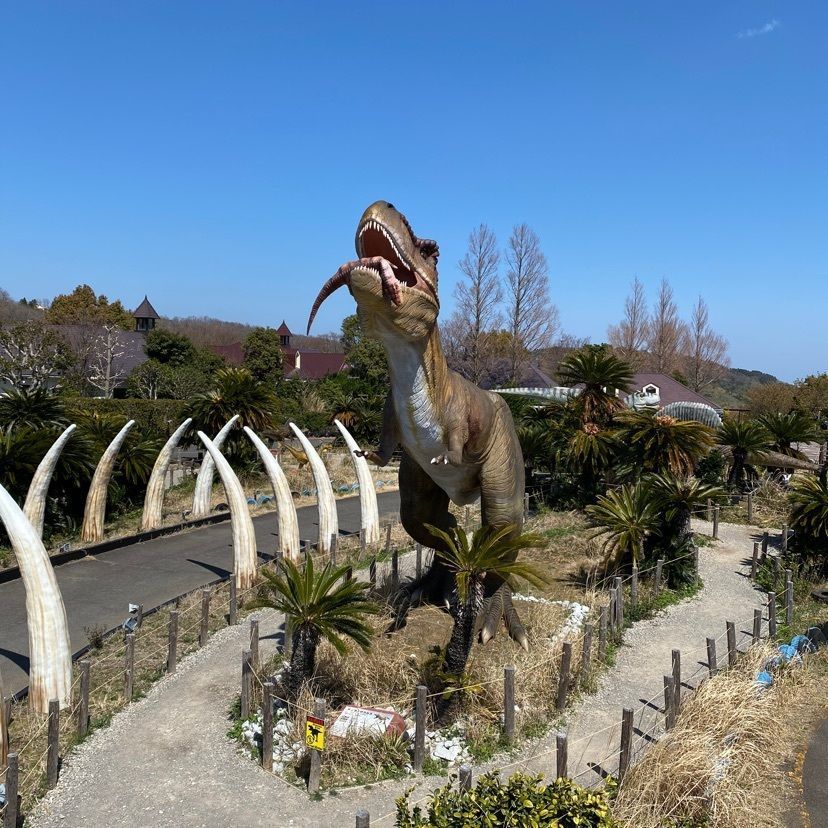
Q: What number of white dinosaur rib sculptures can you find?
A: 9